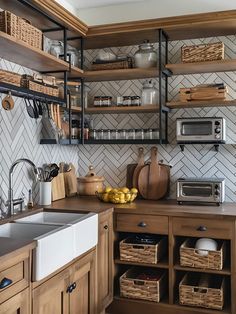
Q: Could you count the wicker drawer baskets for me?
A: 4